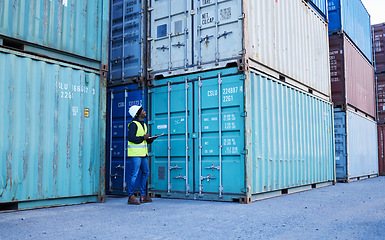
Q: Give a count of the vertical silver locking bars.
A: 12